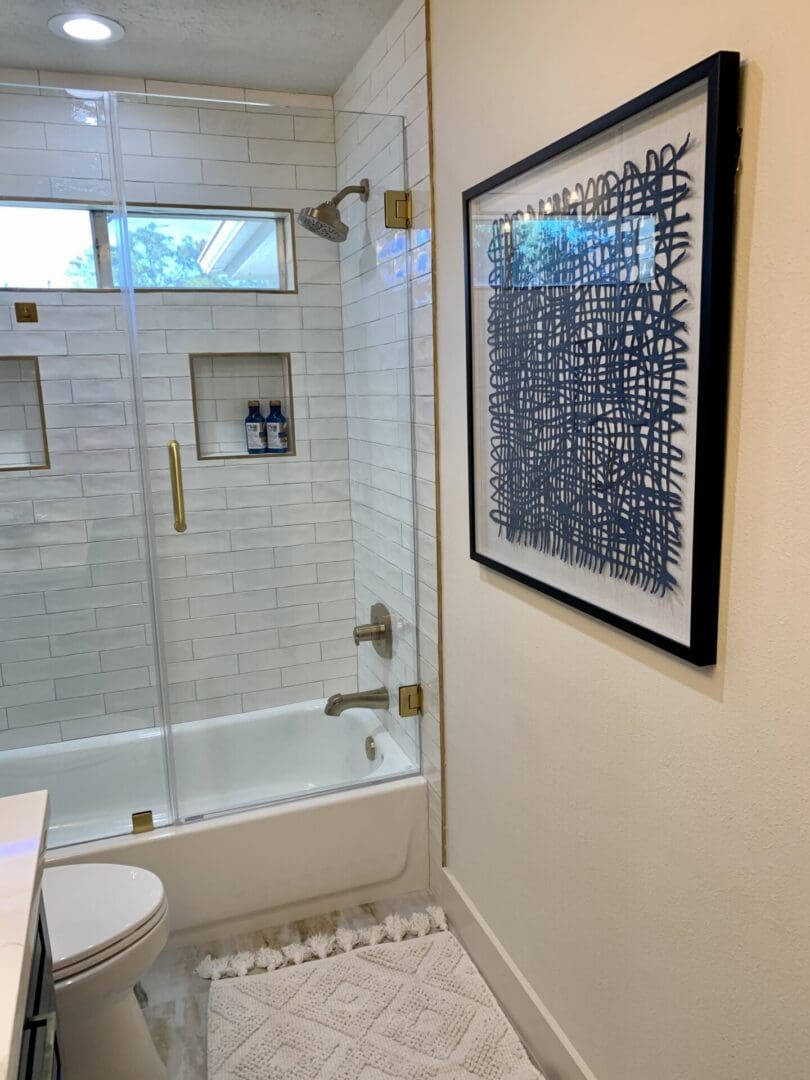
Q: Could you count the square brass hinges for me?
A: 2